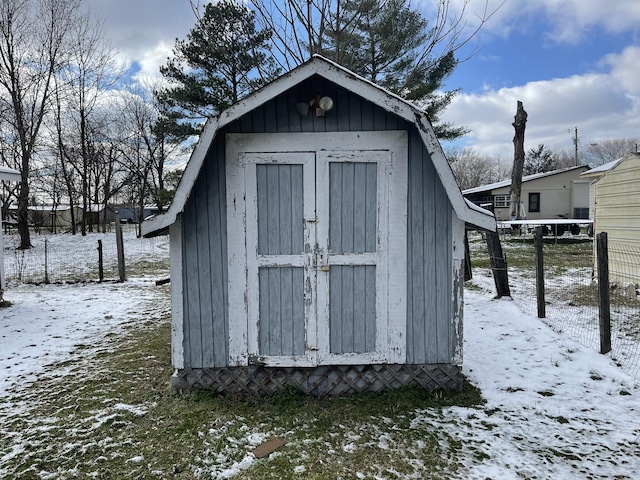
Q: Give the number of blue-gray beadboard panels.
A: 4